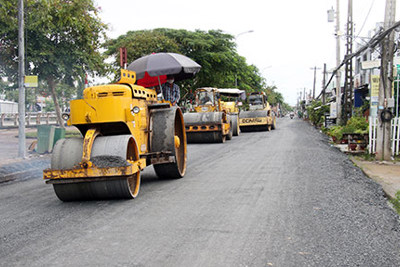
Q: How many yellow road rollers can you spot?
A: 4